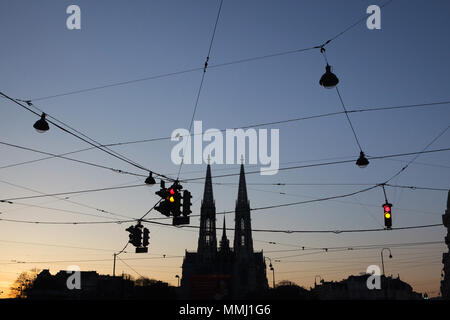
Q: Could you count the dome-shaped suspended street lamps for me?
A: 4